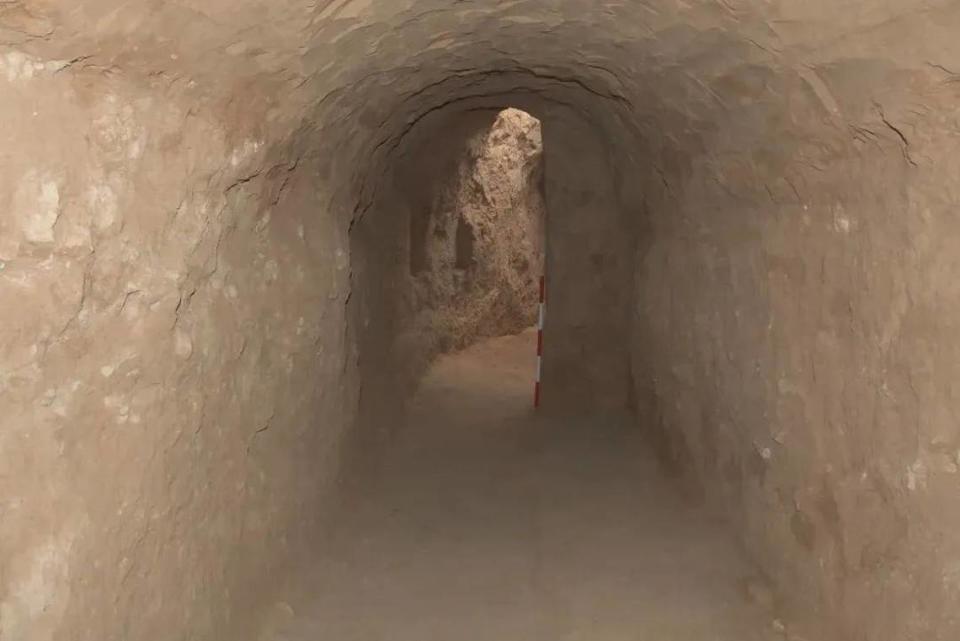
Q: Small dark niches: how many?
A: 2